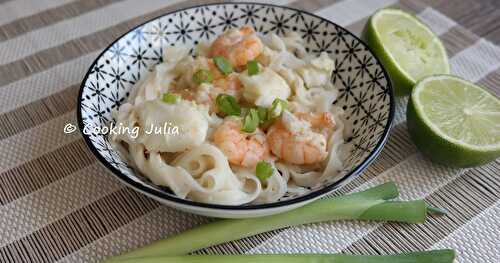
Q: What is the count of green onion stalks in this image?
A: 2